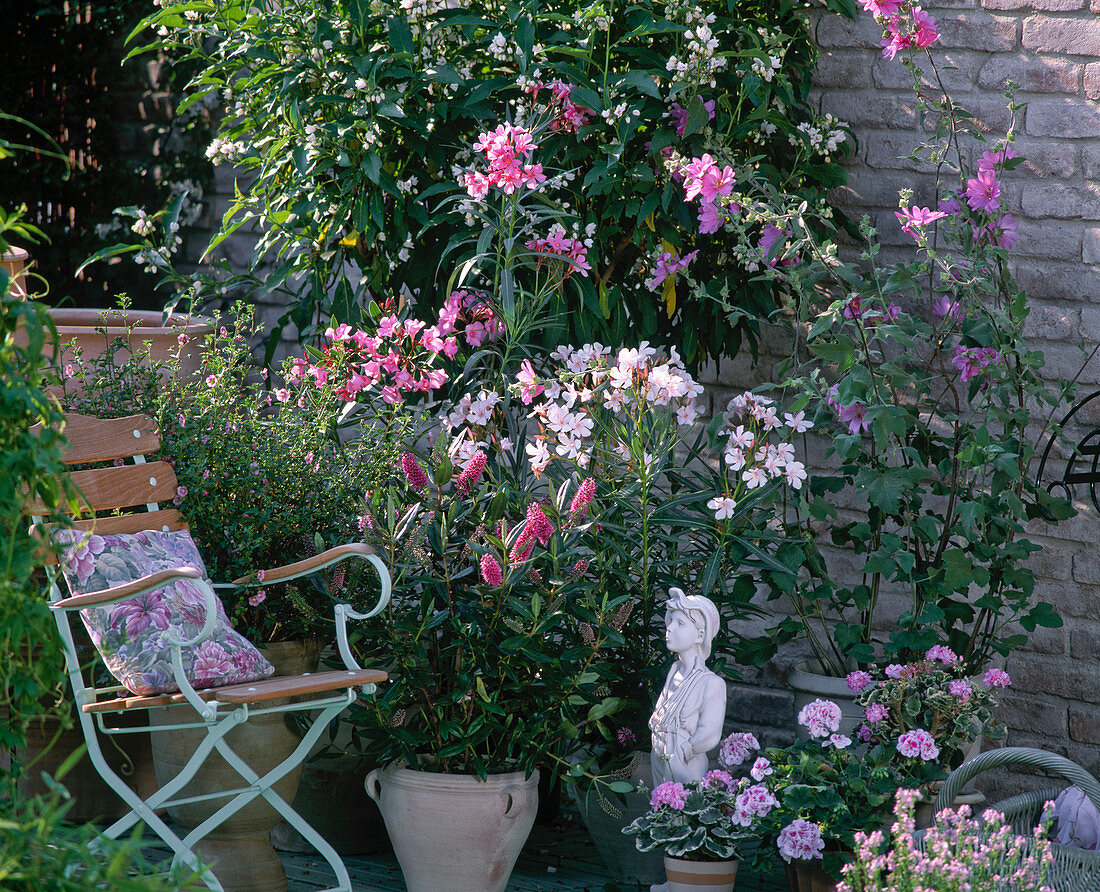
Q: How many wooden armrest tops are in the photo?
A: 2